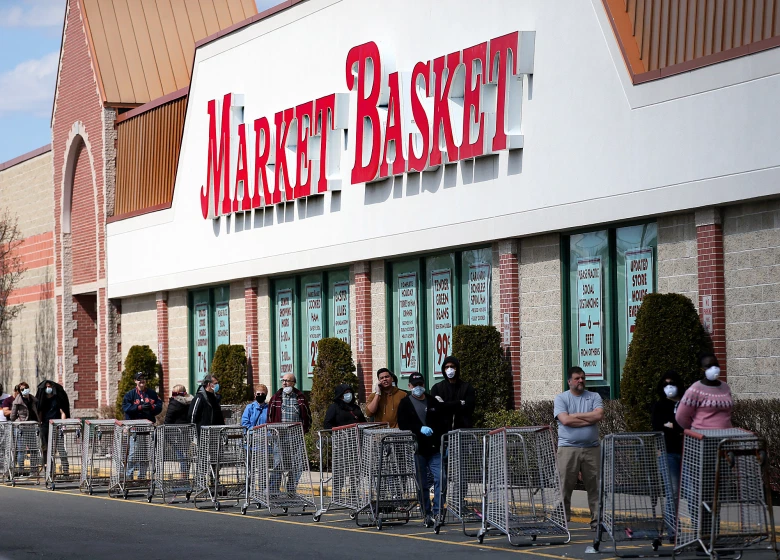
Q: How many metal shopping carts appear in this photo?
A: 14